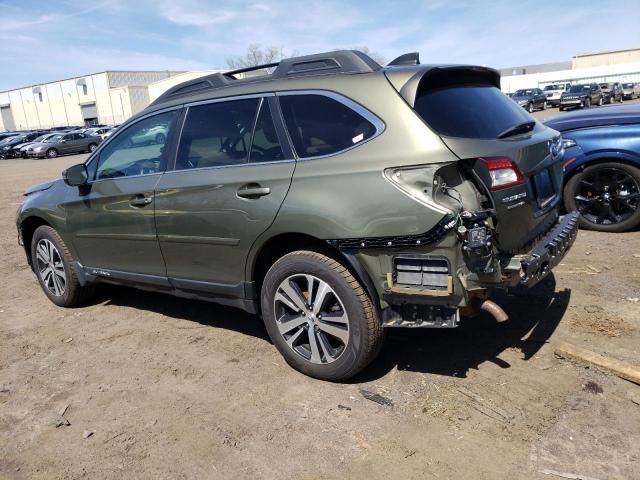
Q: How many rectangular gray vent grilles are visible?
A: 1